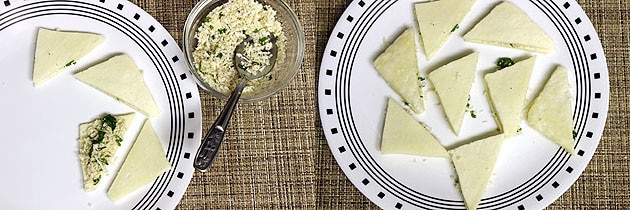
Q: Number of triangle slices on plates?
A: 12